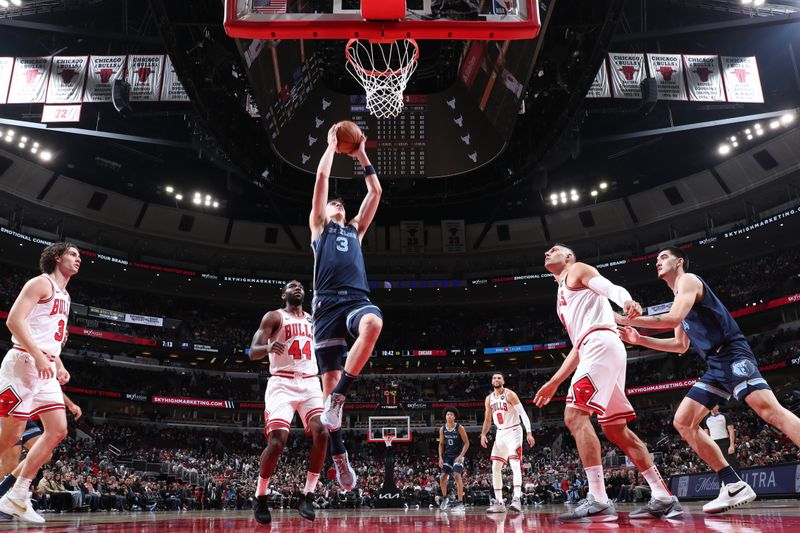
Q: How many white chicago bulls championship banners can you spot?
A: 11